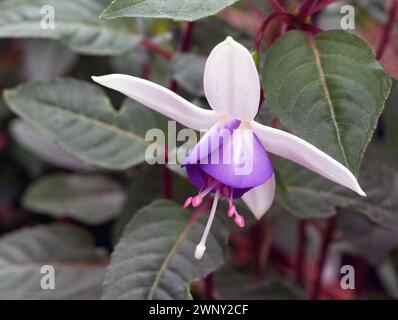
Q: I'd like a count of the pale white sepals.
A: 4